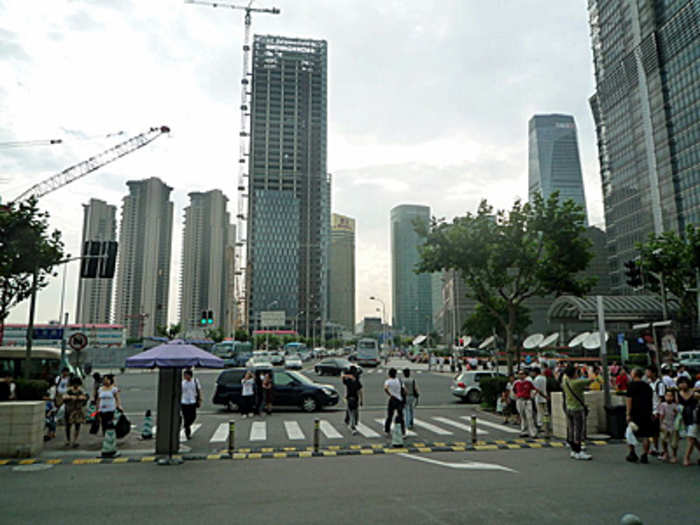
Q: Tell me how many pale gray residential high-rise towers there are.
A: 3